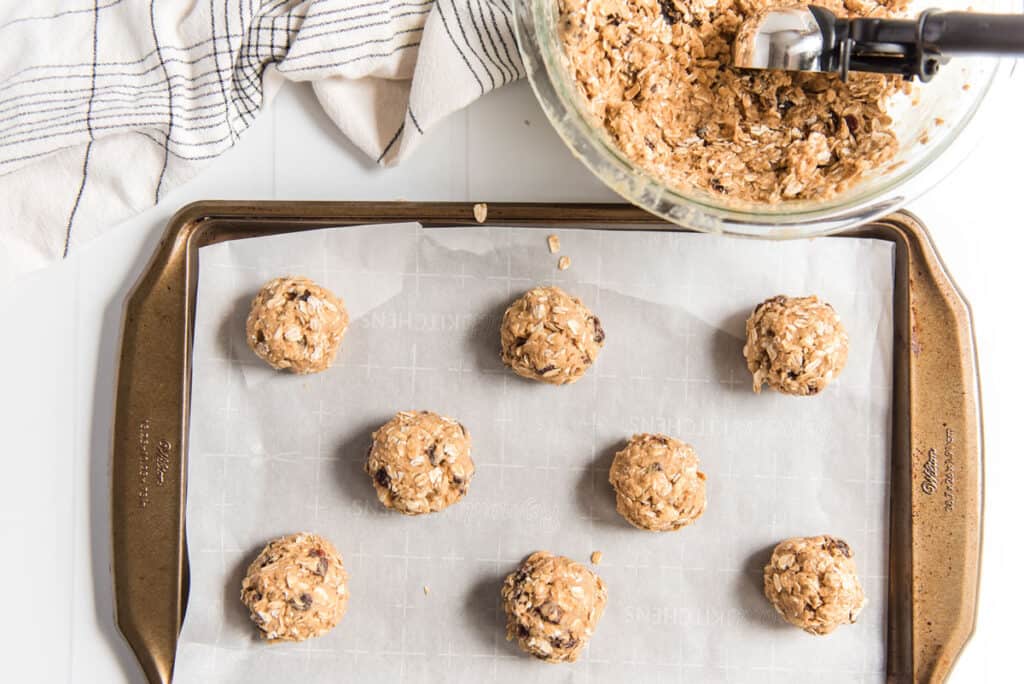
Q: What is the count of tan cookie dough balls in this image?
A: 8